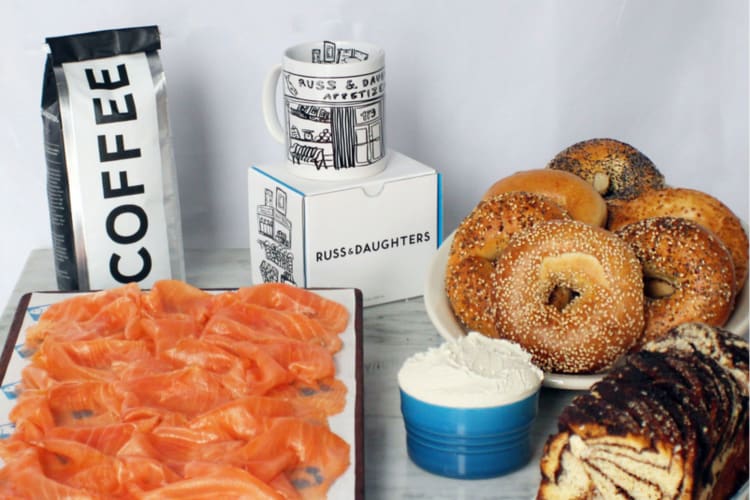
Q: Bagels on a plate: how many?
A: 6